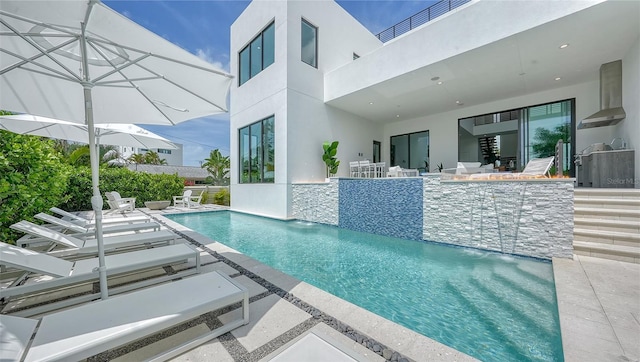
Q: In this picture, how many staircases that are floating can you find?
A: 1